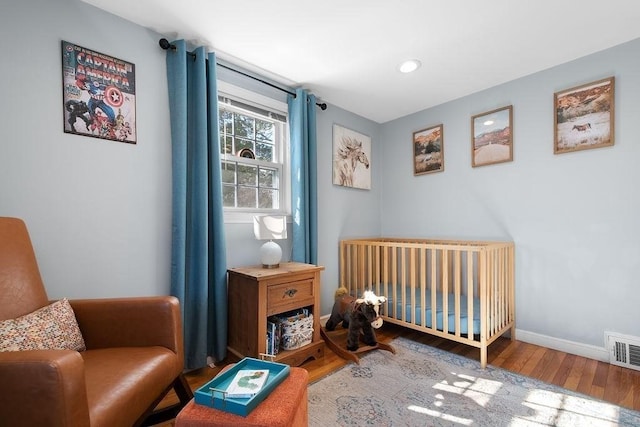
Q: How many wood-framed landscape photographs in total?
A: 3